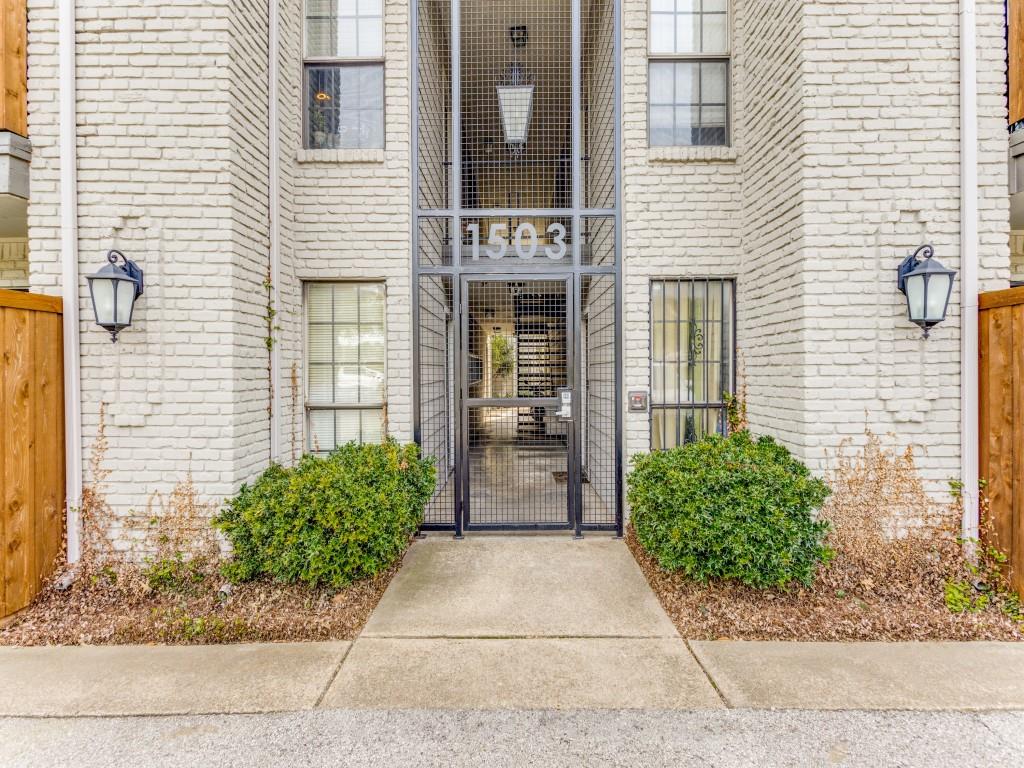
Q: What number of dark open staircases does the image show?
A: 1